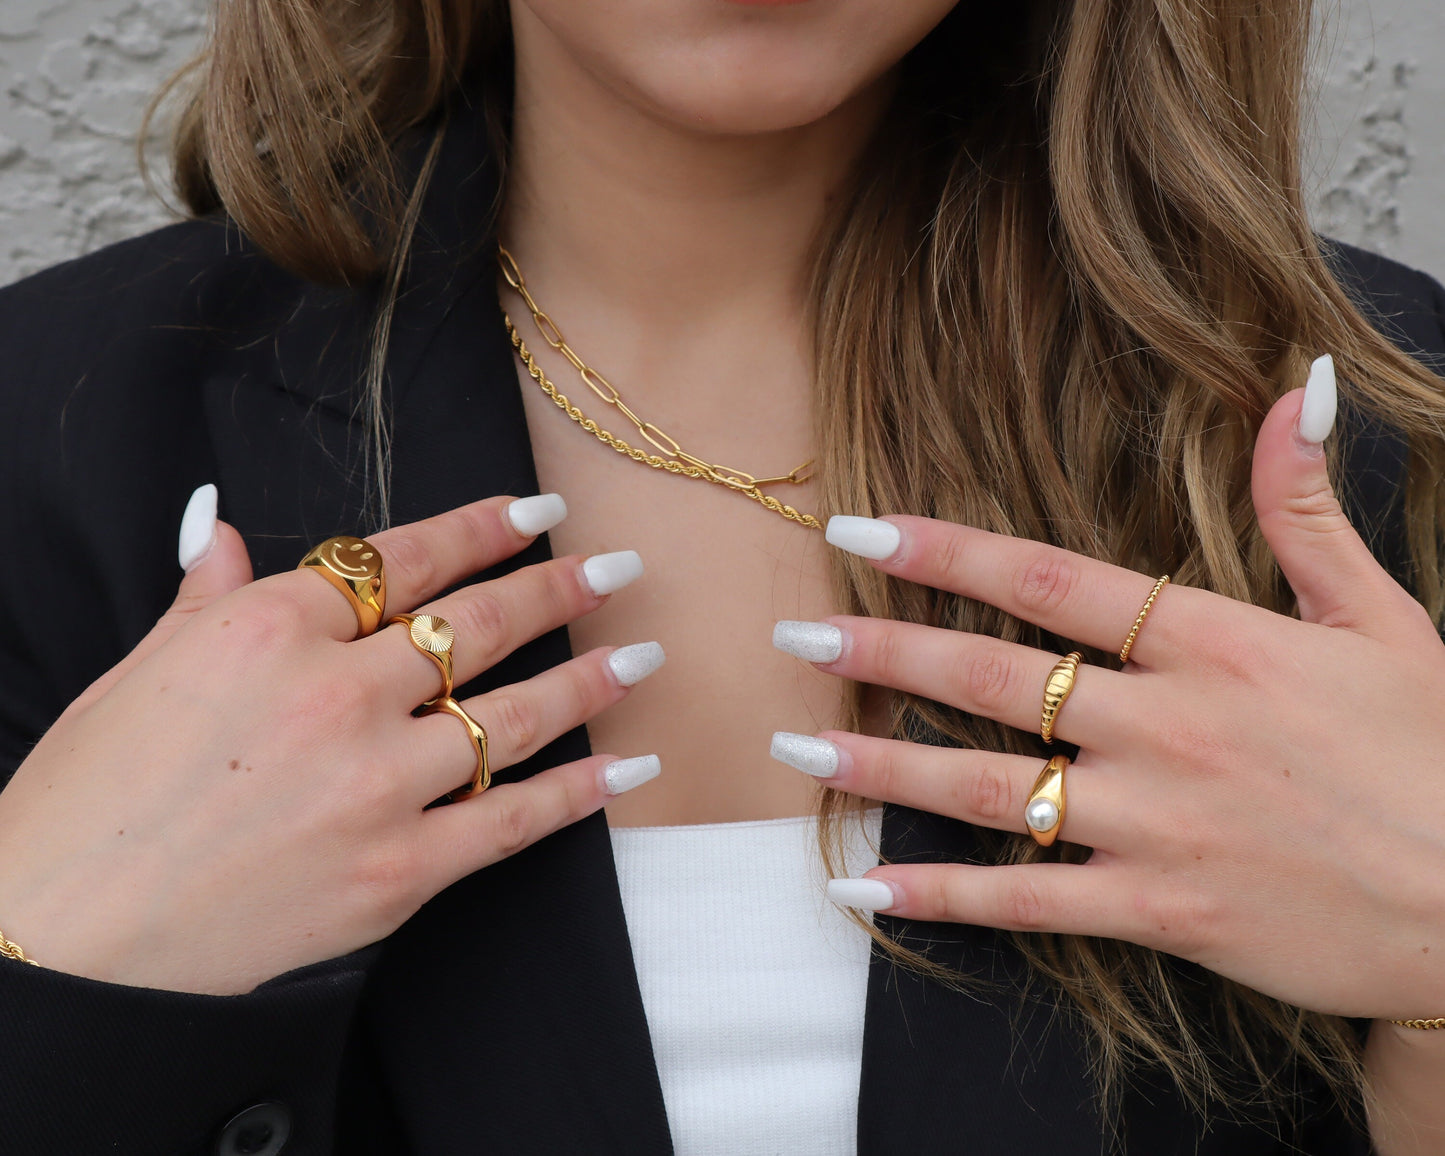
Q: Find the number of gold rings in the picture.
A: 6